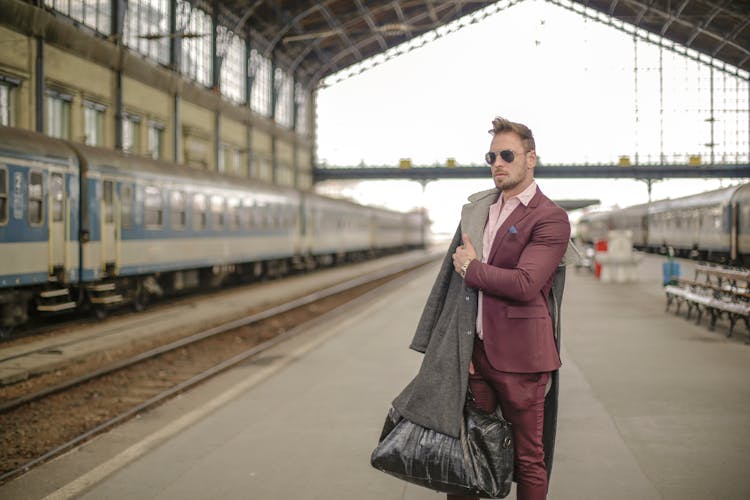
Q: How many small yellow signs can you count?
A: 4